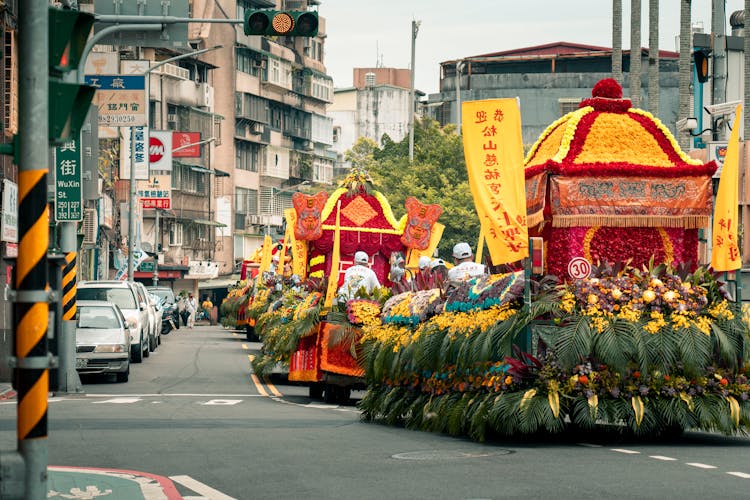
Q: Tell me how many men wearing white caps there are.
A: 4